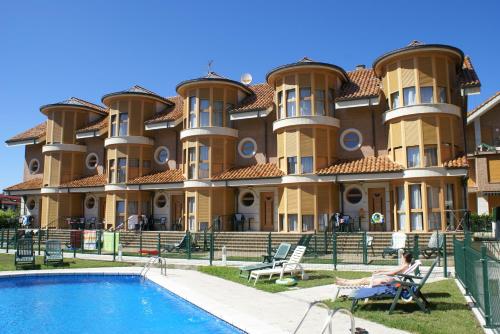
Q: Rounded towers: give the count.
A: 5